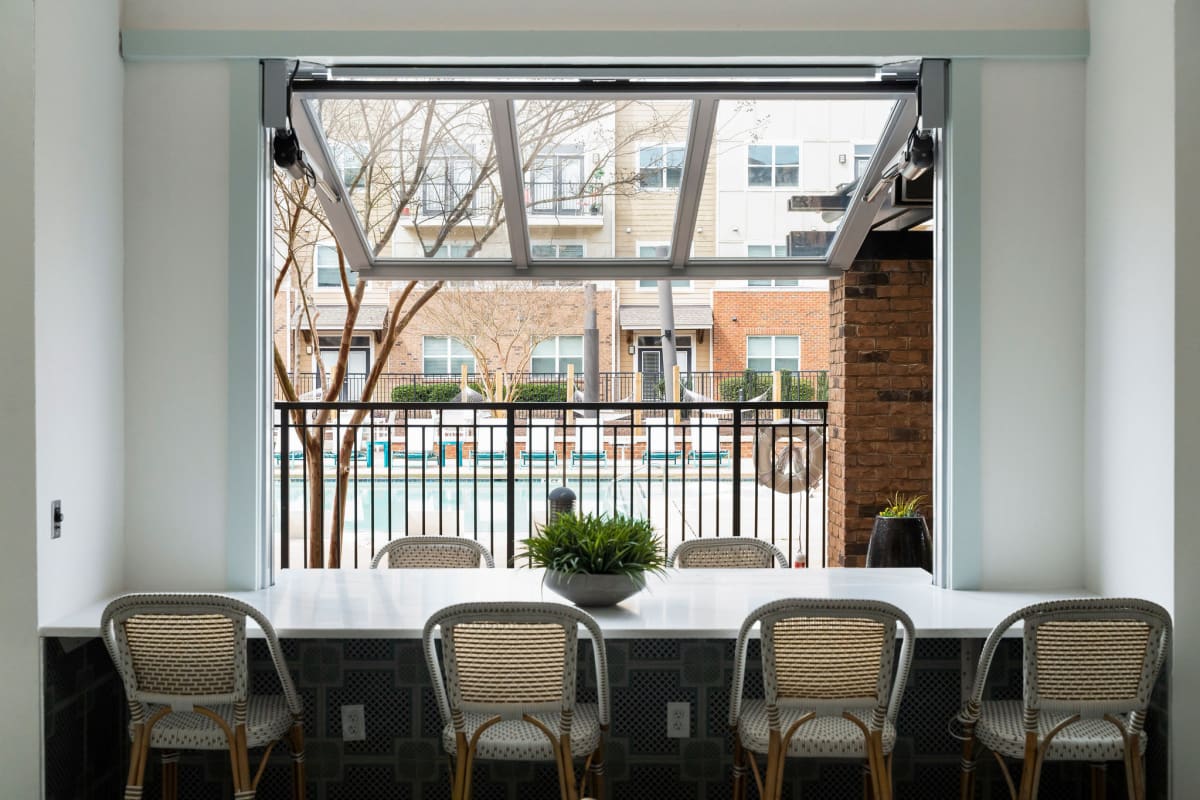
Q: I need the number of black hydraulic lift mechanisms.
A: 2